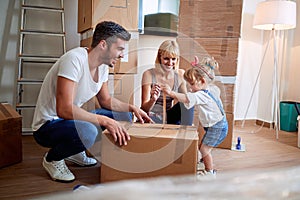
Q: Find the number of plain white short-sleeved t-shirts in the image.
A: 2